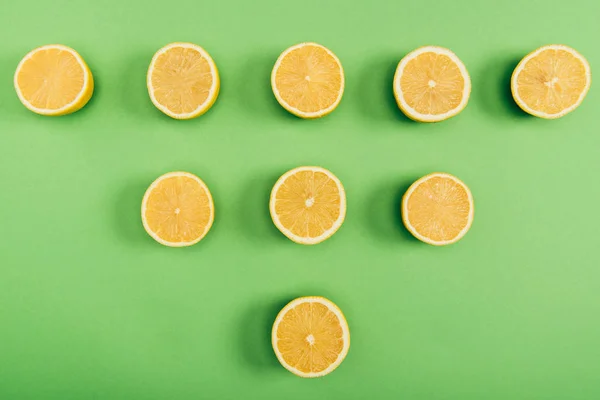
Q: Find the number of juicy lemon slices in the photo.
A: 9